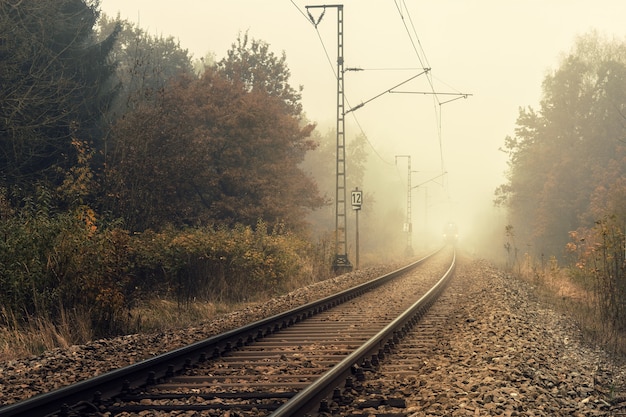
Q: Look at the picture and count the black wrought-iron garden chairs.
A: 0